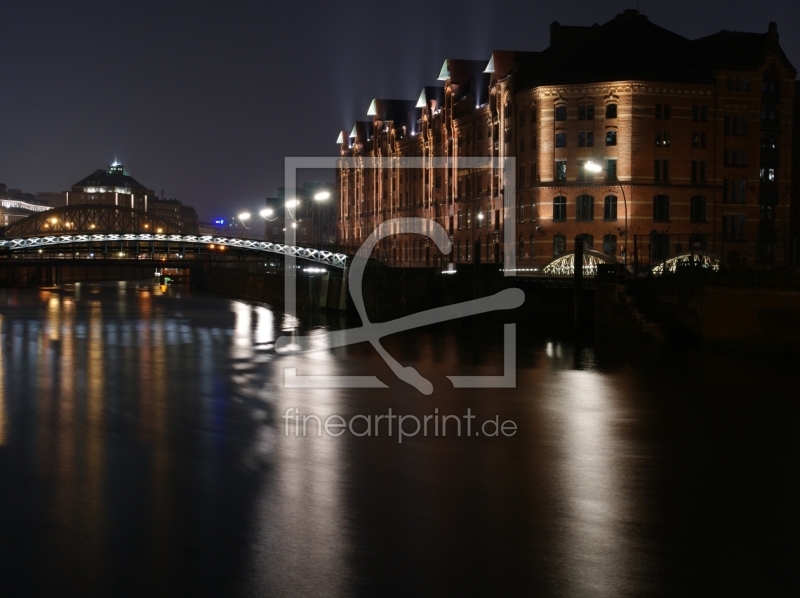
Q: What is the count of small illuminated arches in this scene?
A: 2